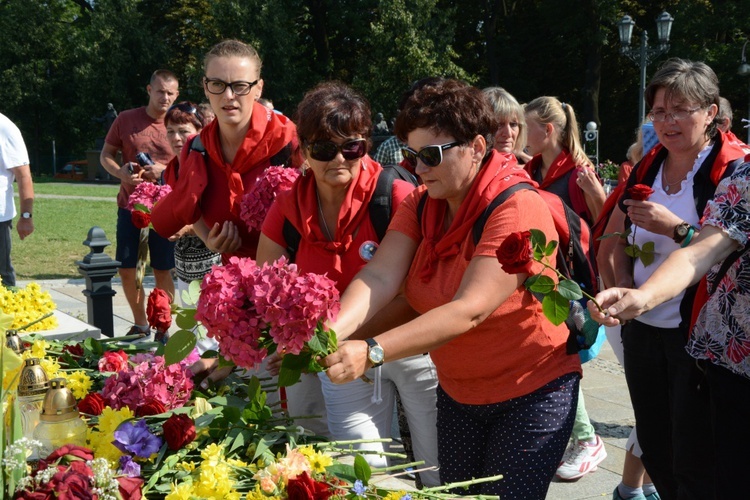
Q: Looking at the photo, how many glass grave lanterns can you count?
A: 3